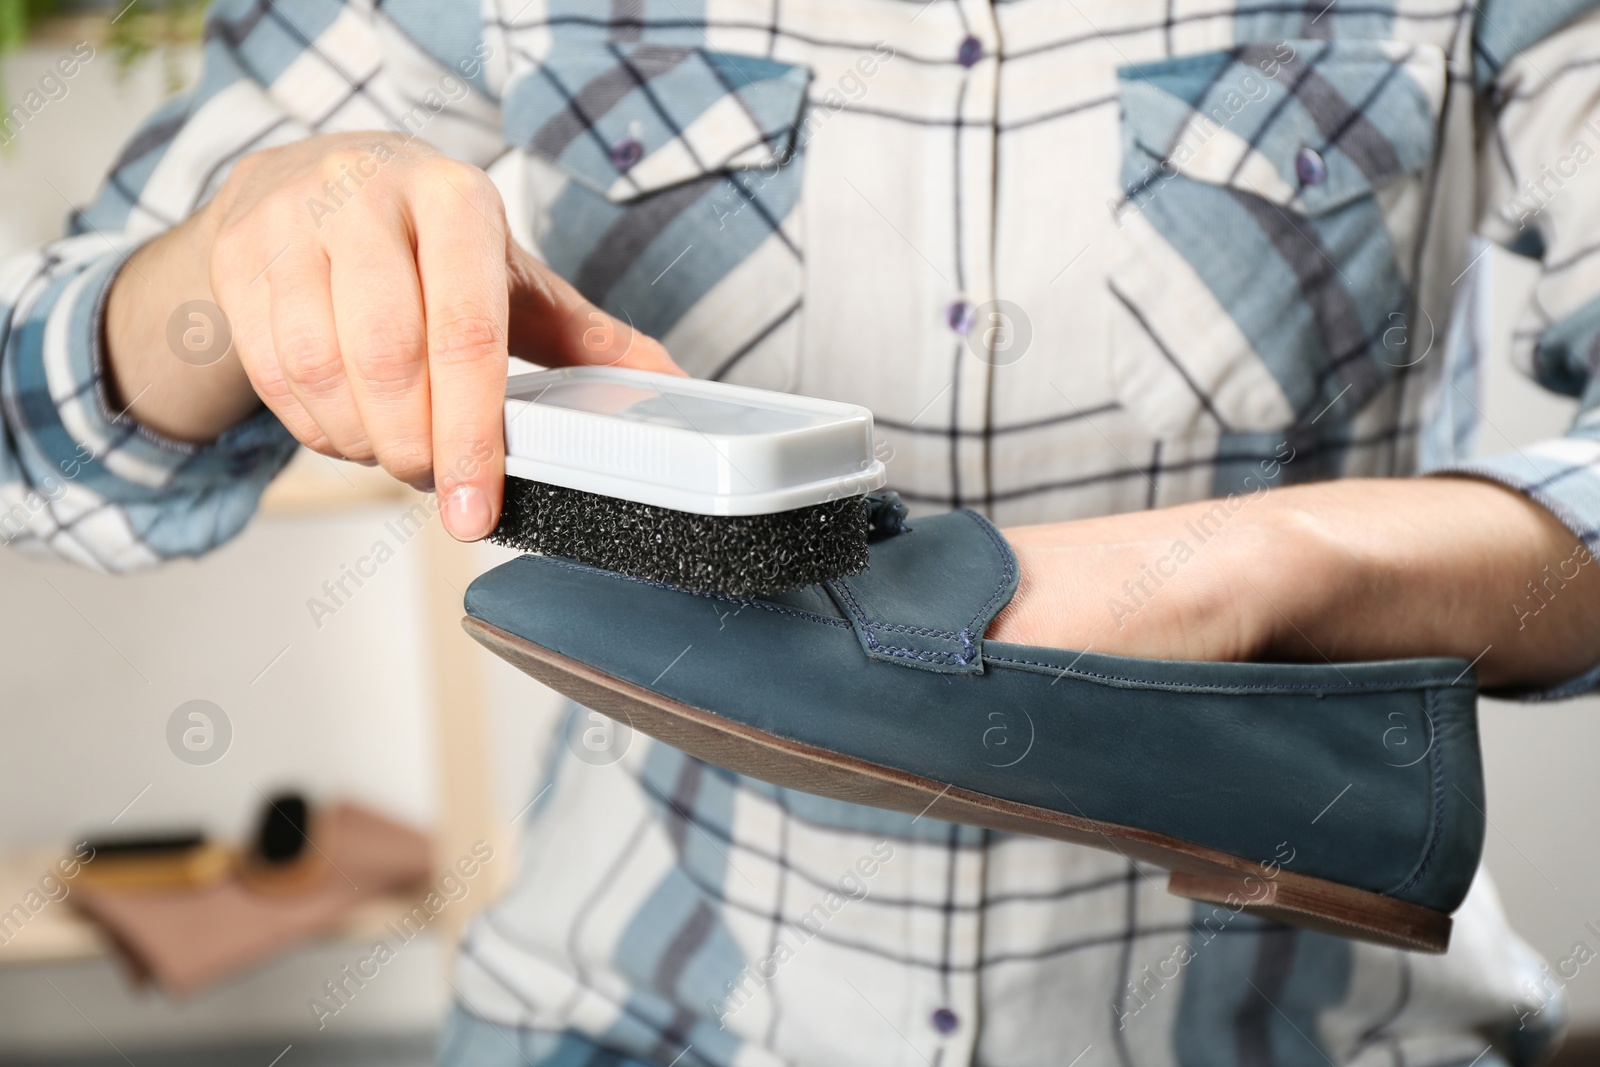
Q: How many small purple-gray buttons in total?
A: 5